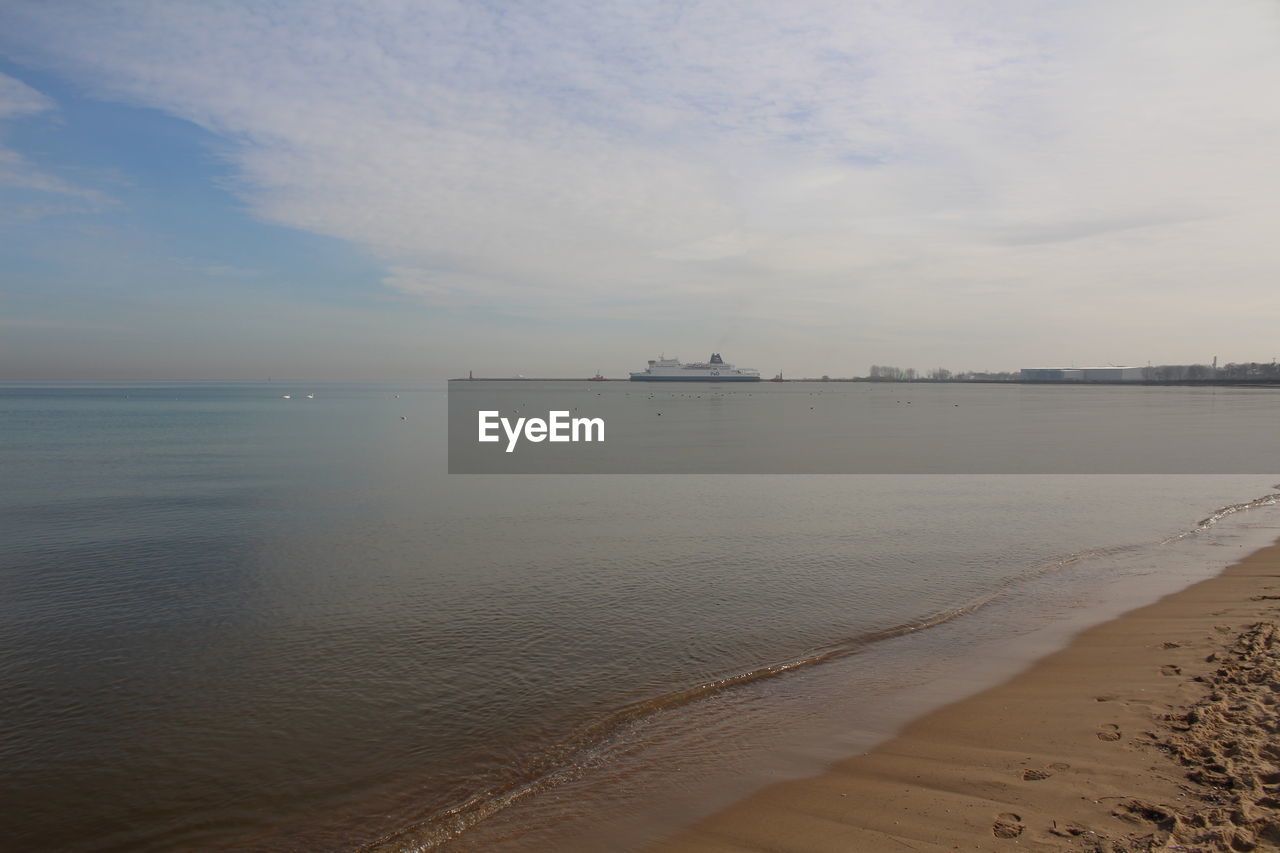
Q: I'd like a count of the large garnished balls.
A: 0